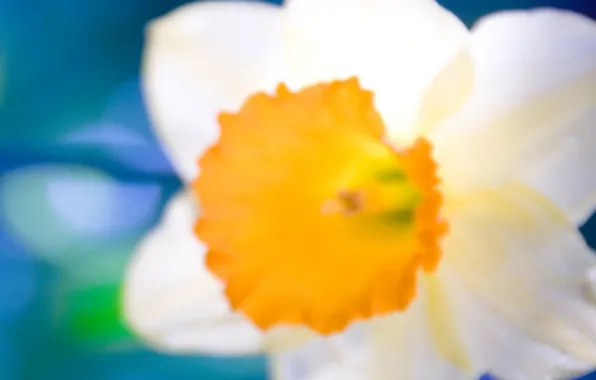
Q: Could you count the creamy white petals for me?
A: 6